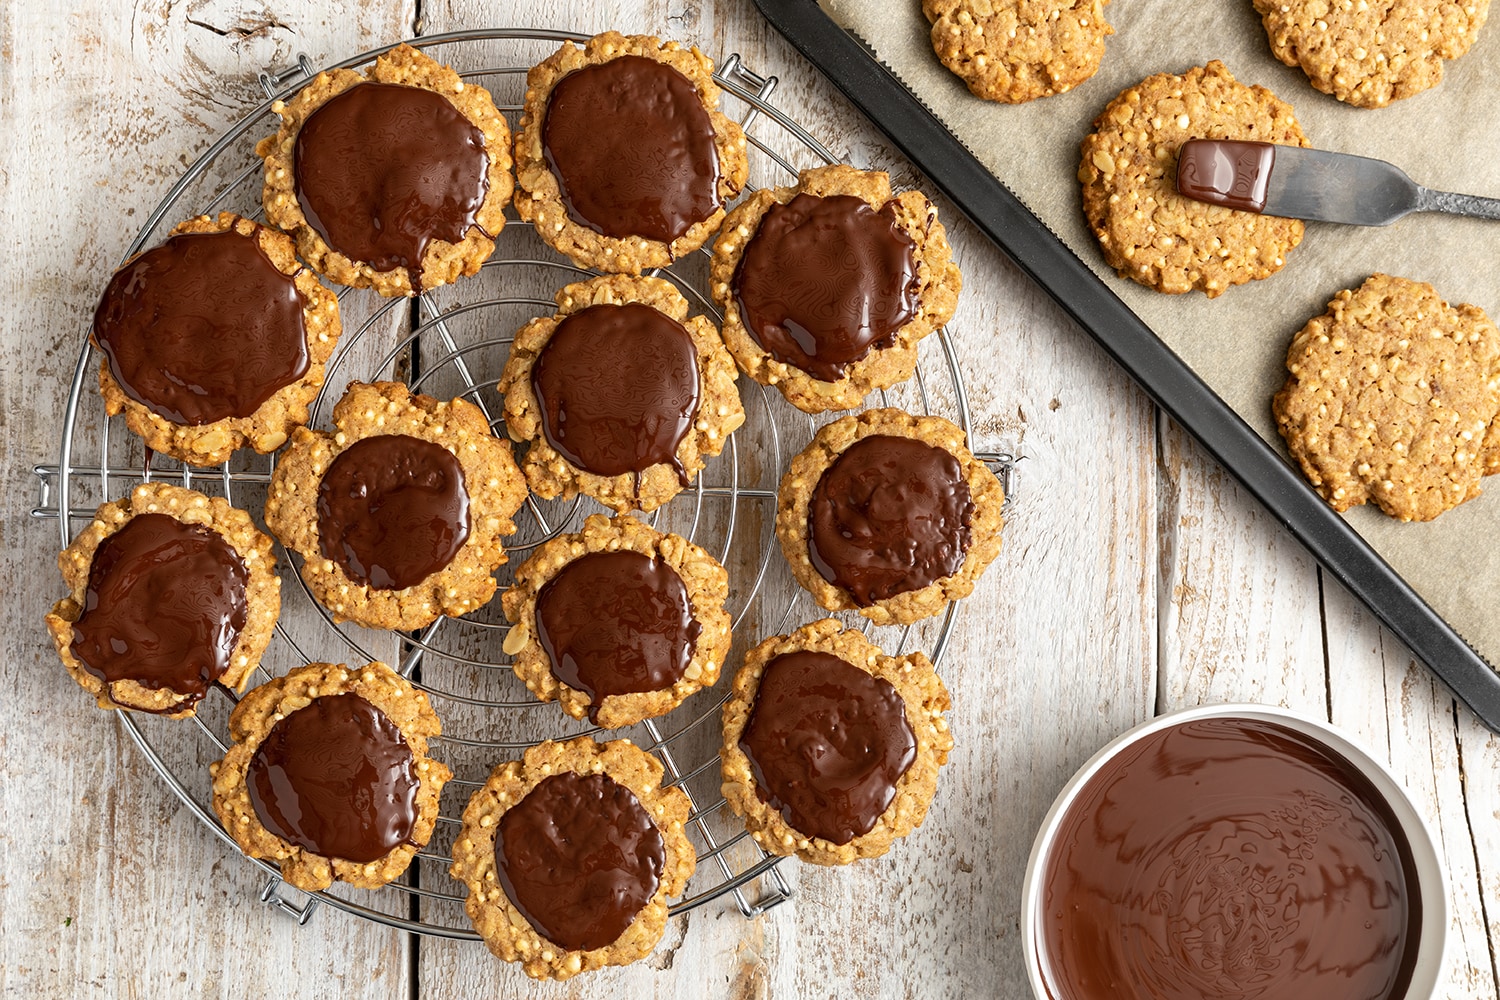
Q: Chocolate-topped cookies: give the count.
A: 12